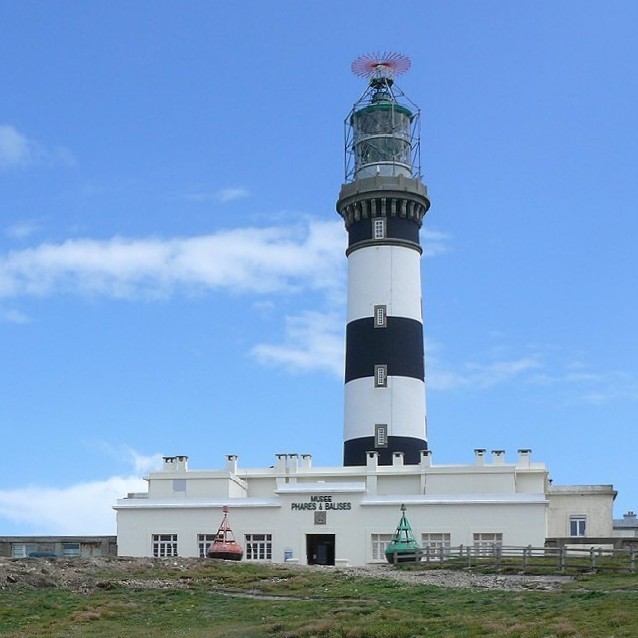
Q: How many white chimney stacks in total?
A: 12